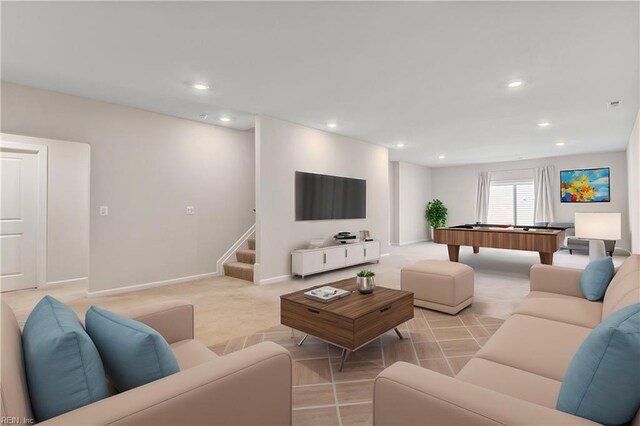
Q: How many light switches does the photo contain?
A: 2